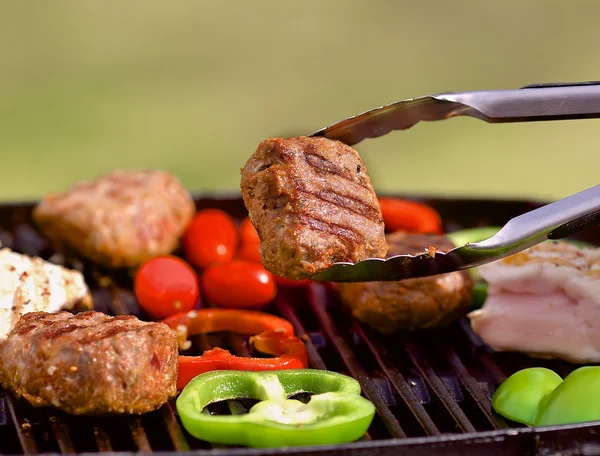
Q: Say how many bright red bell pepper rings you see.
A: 1